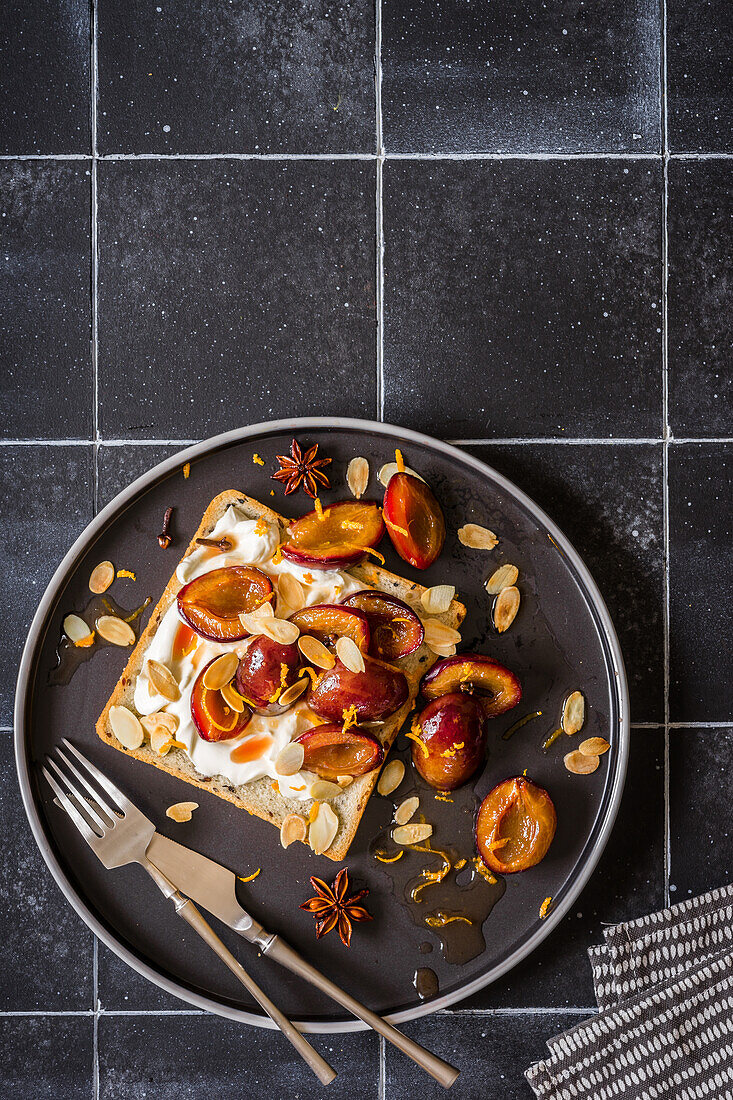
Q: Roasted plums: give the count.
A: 12